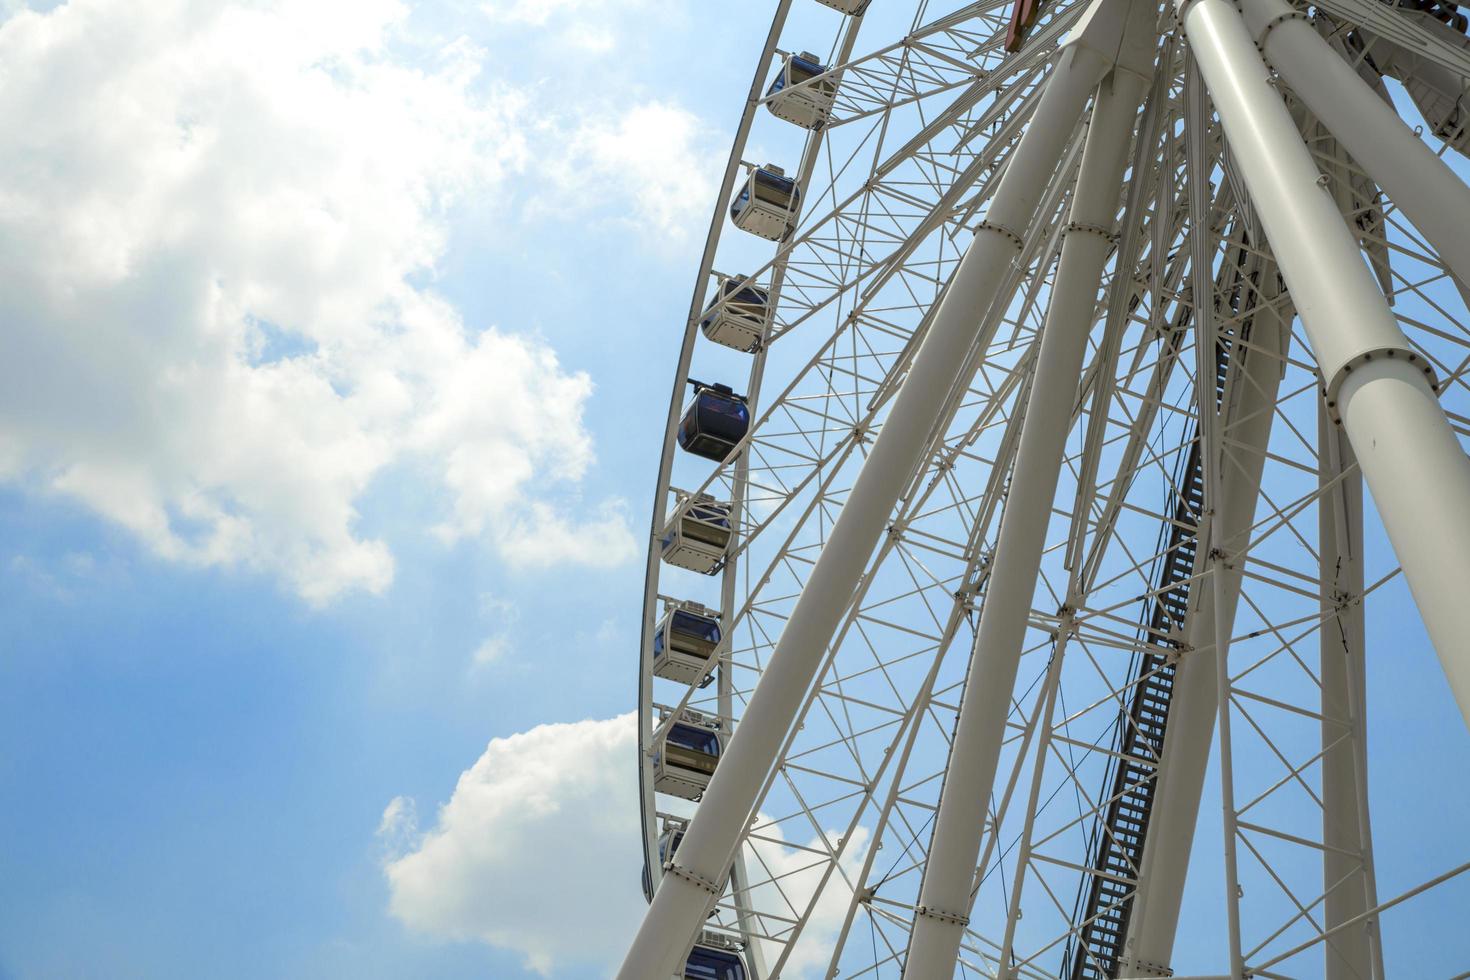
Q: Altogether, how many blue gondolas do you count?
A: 1